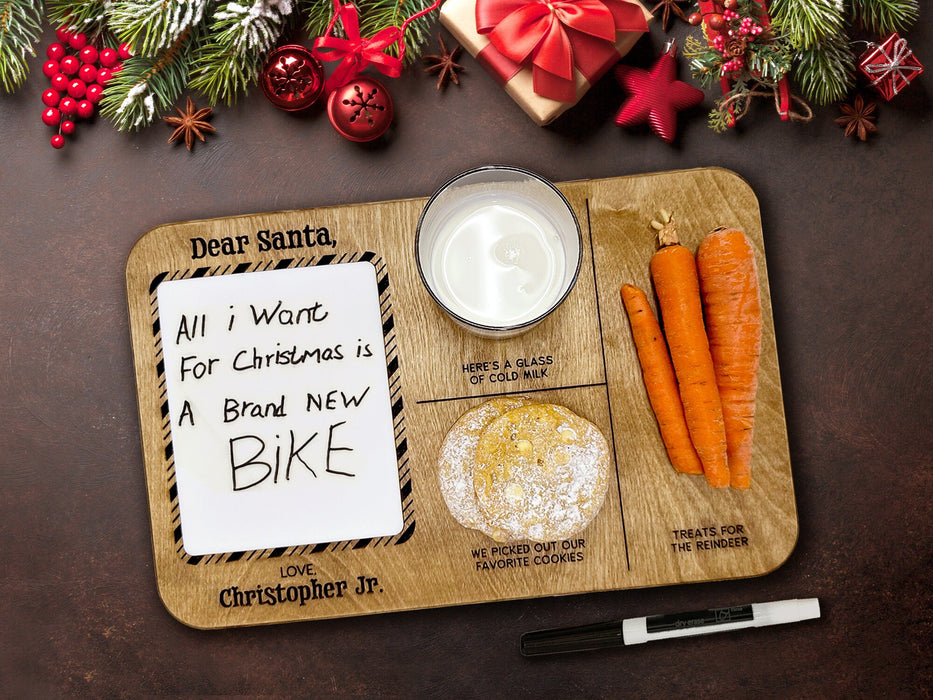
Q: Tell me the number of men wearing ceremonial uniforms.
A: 0